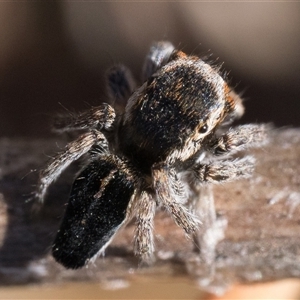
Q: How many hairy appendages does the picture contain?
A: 8